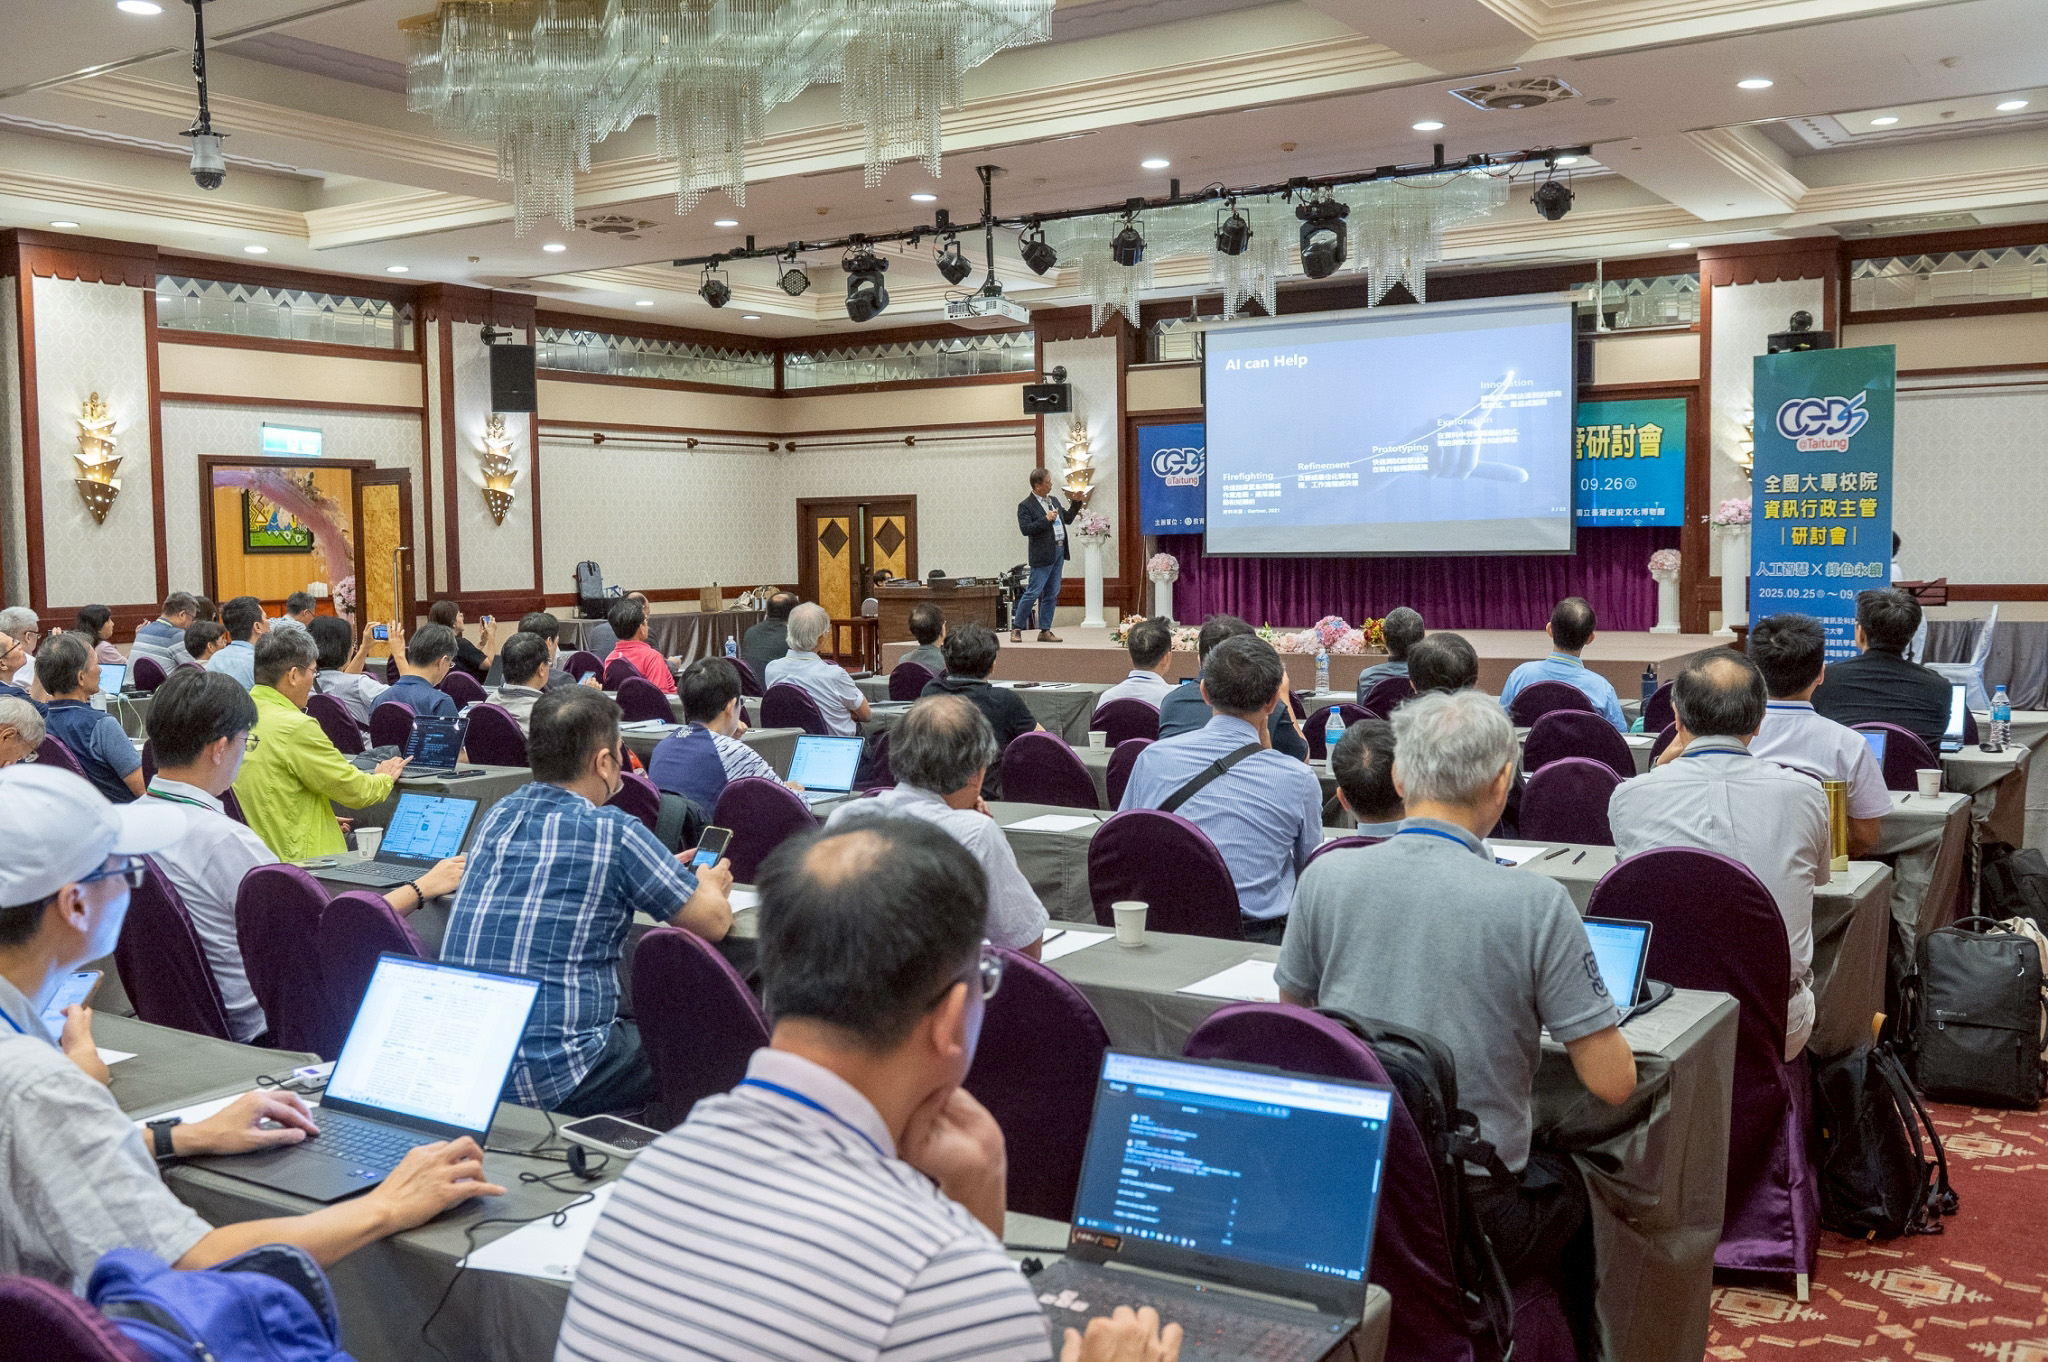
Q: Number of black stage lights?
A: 9